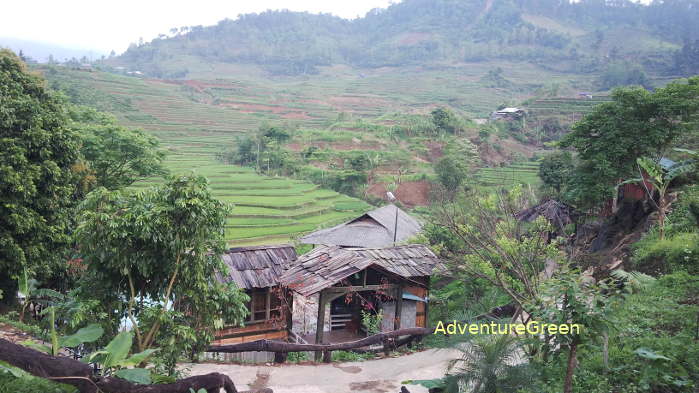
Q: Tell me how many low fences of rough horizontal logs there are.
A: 1